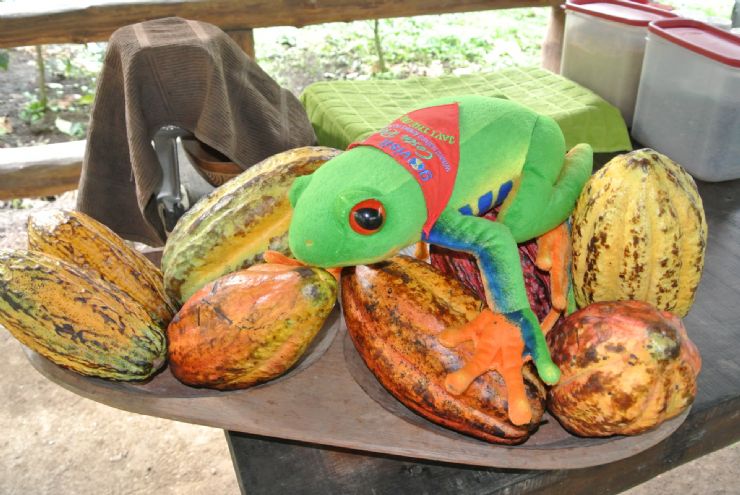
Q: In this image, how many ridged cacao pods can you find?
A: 8